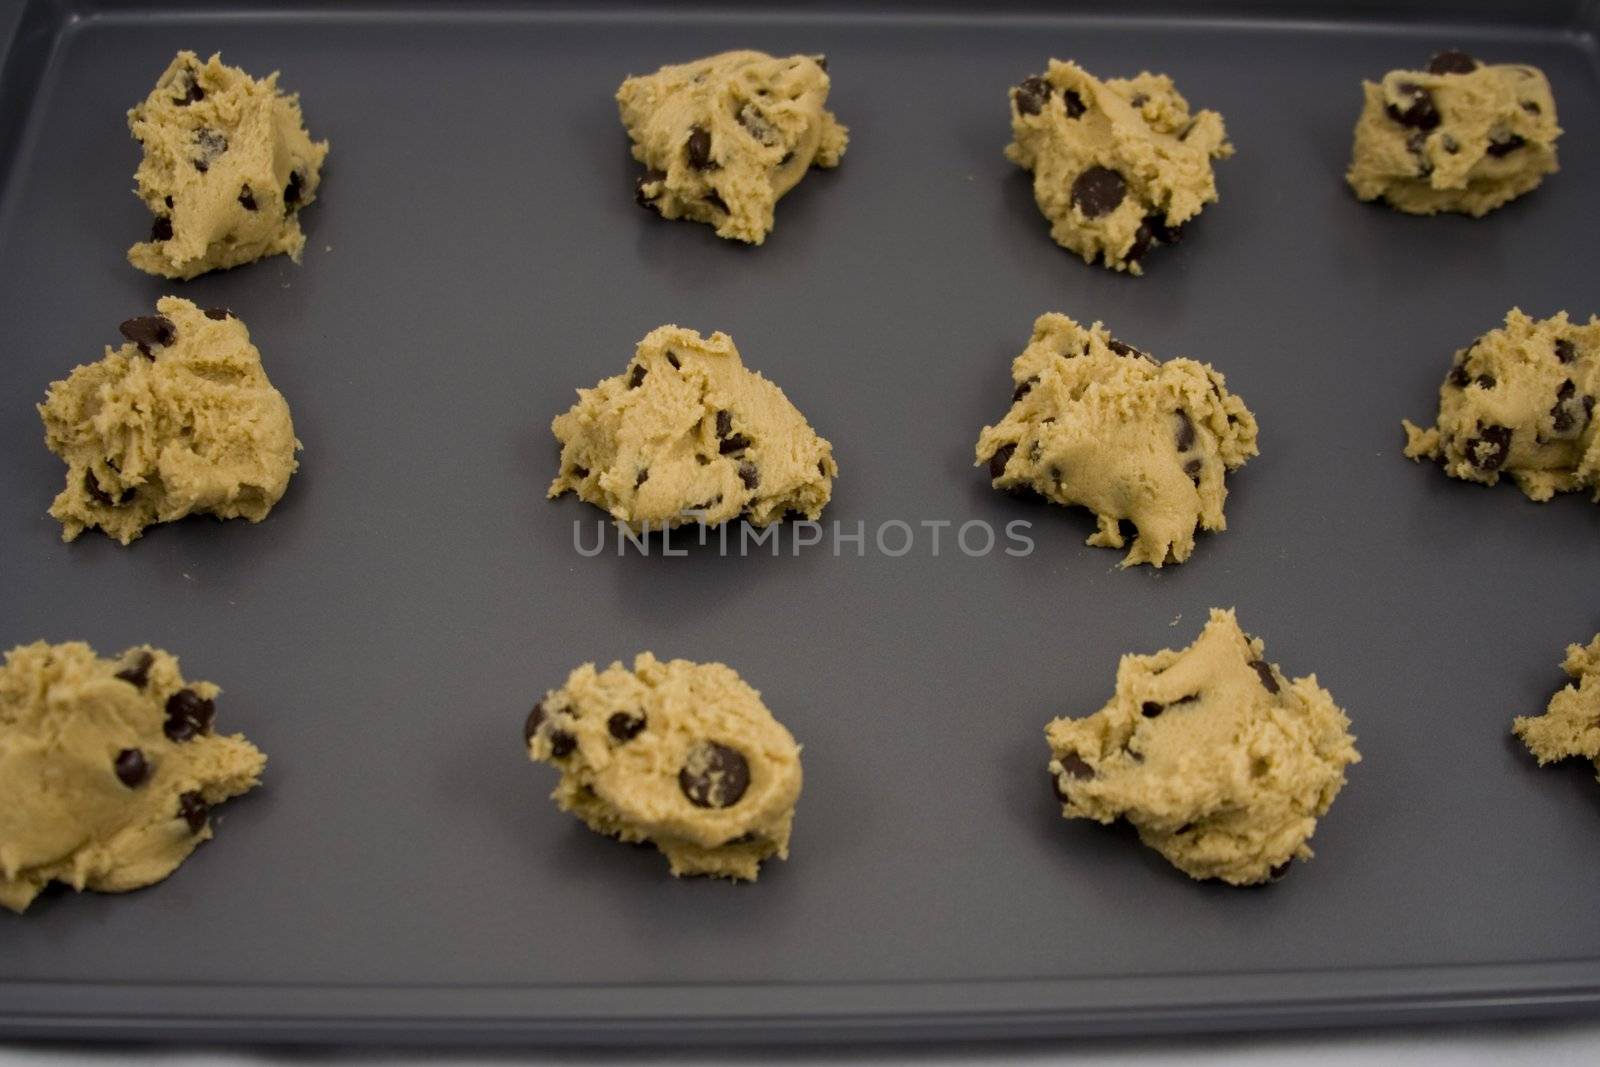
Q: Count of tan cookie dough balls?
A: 12